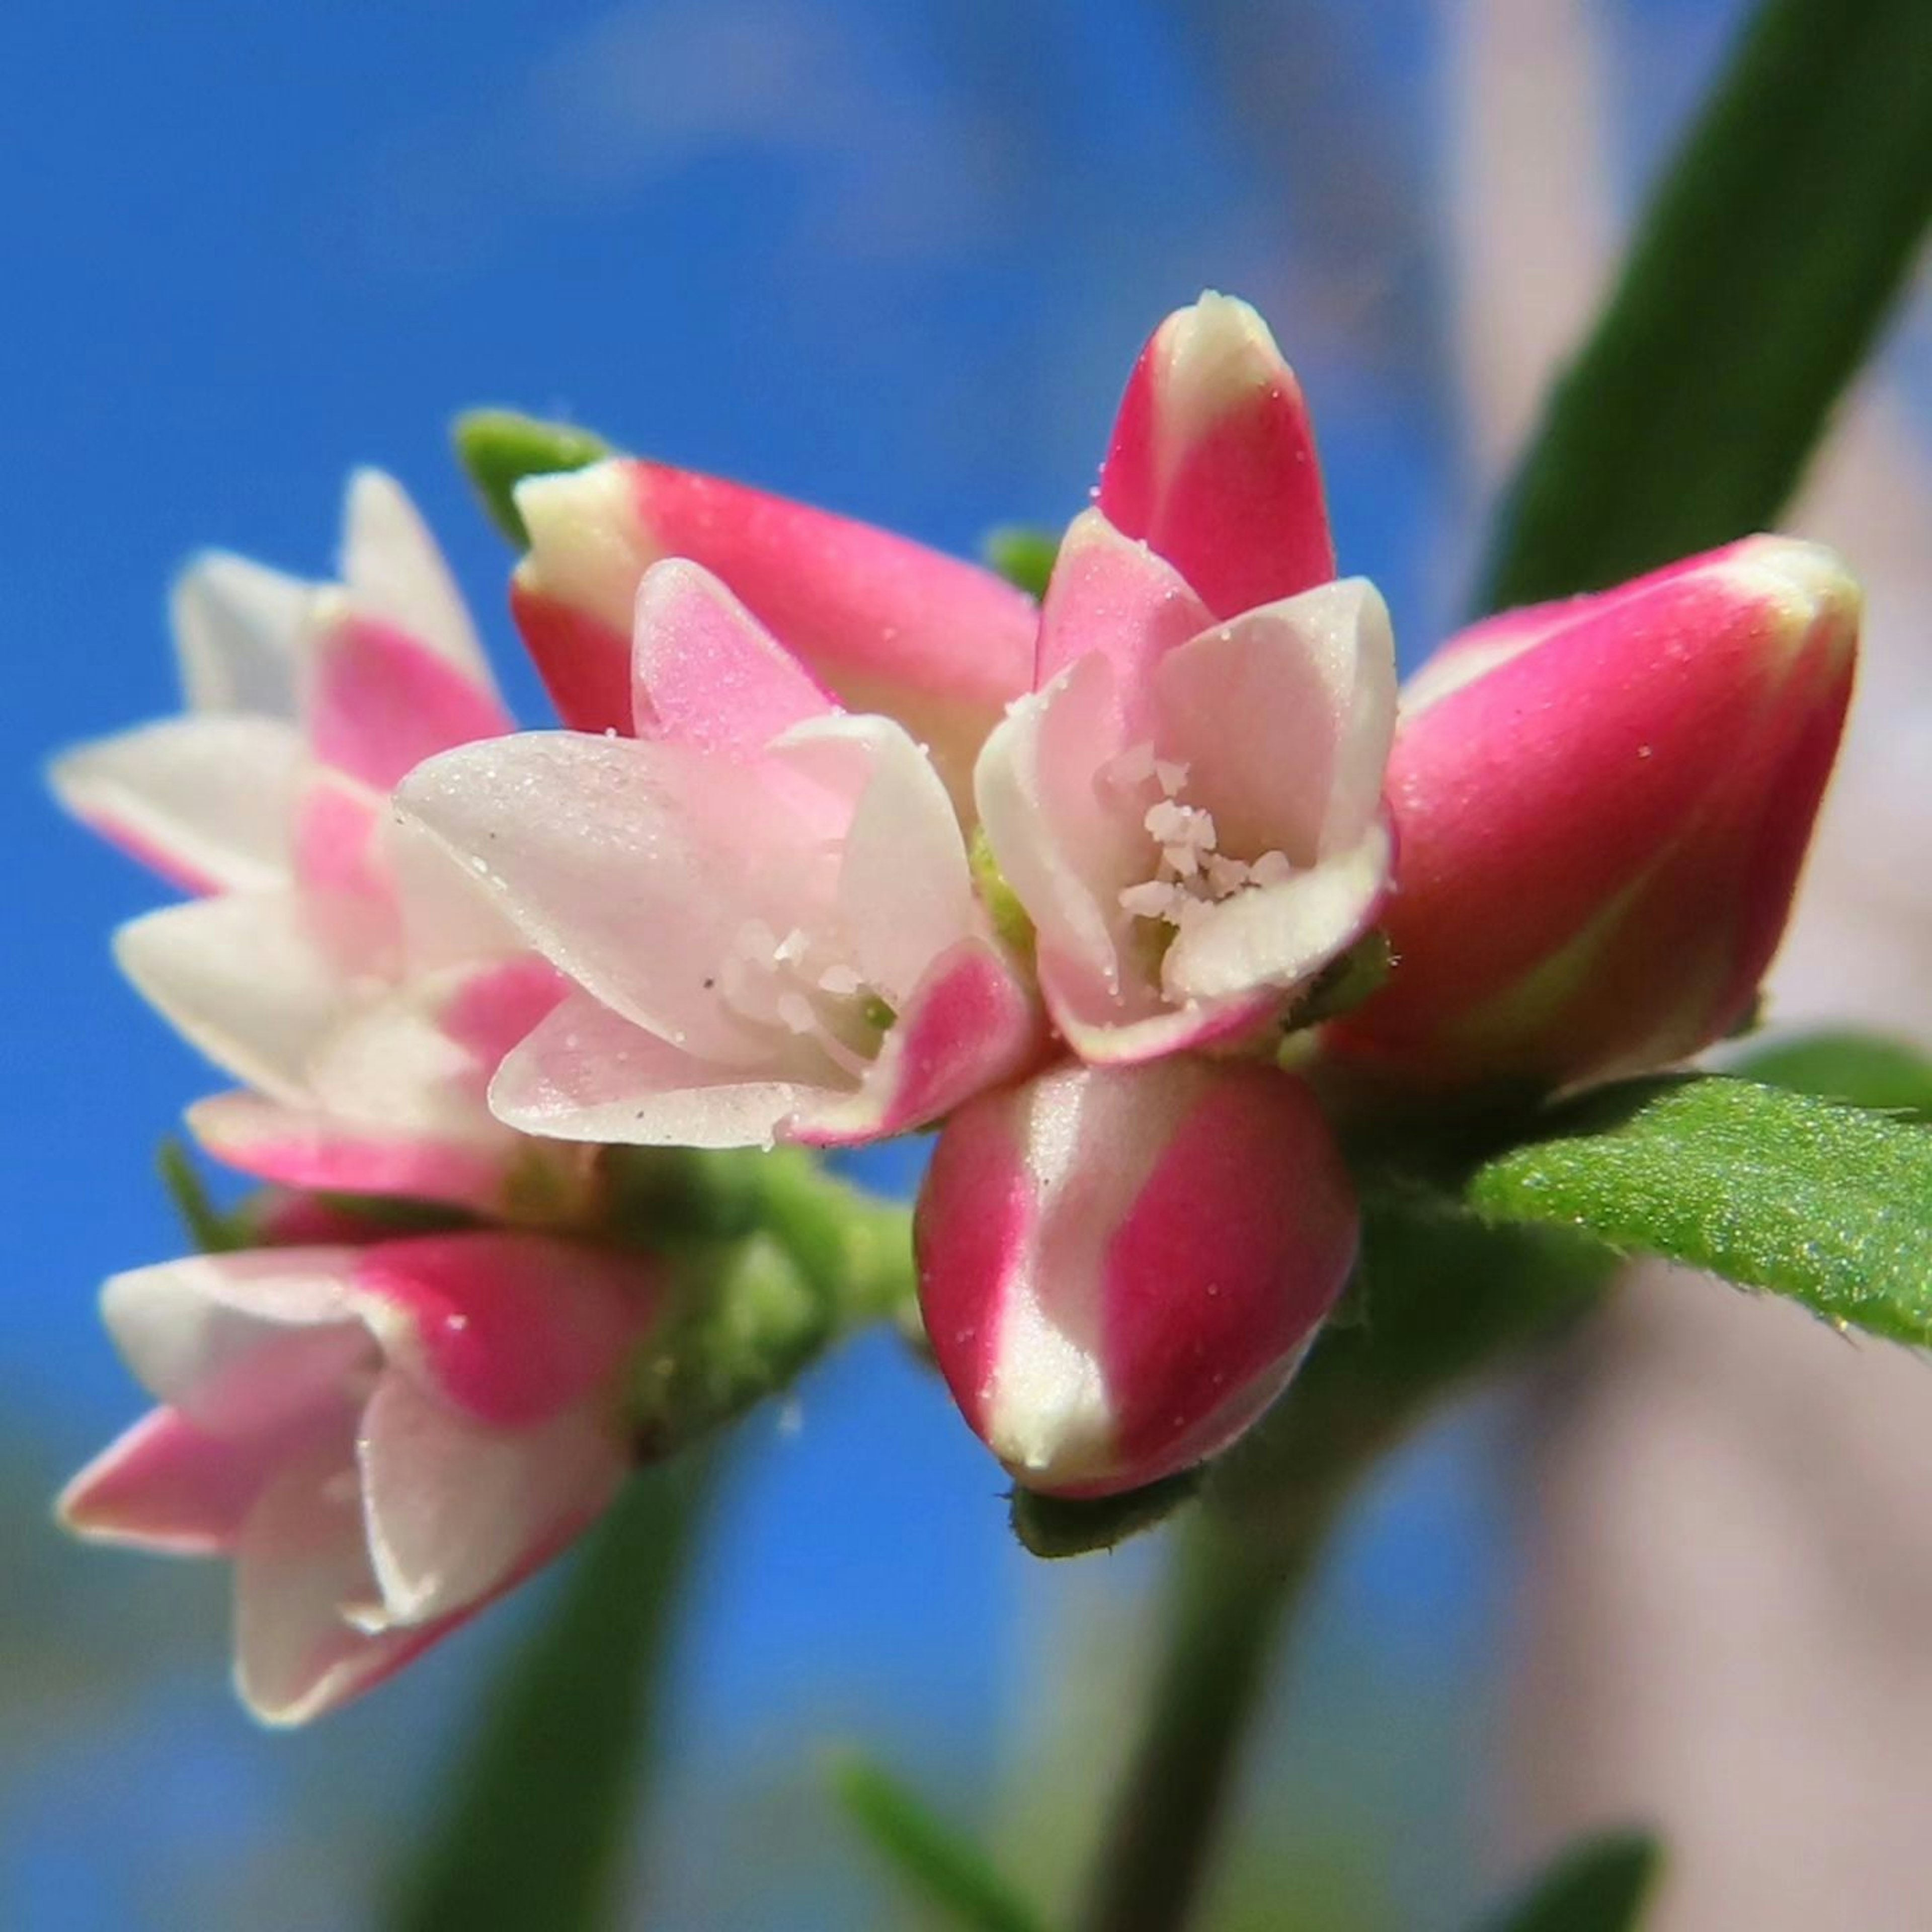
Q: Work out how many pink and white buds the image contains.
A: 4